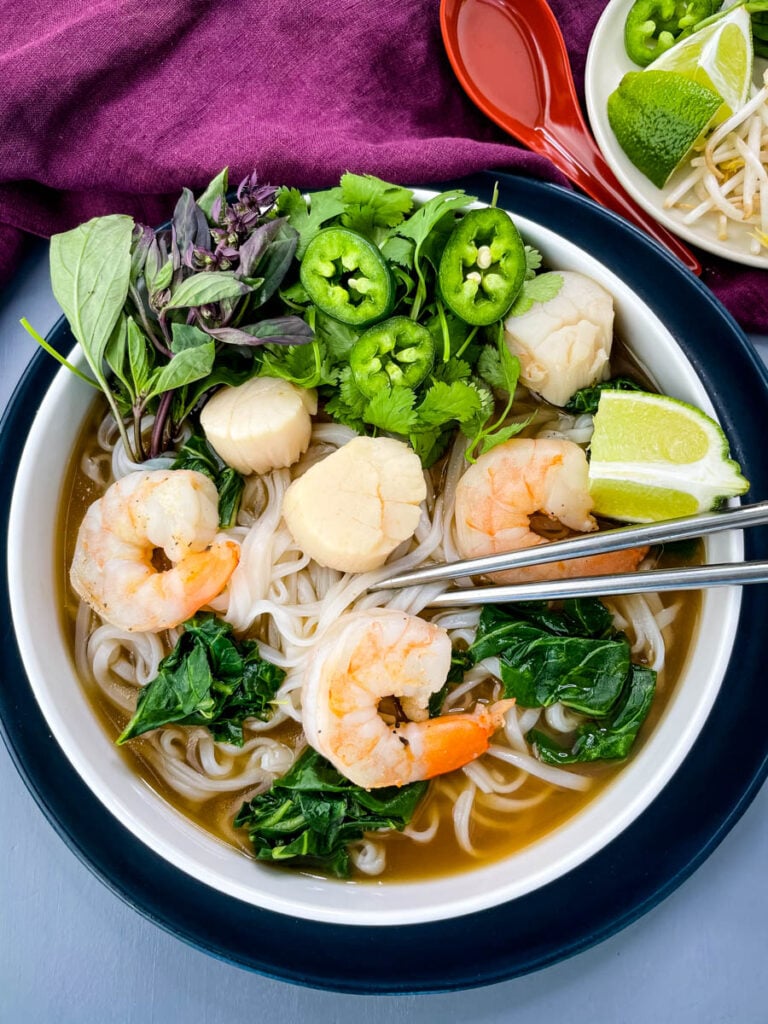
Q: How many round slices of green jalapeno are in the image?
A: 4